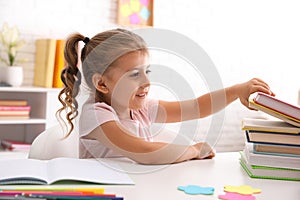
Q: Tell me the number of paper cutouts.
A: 3